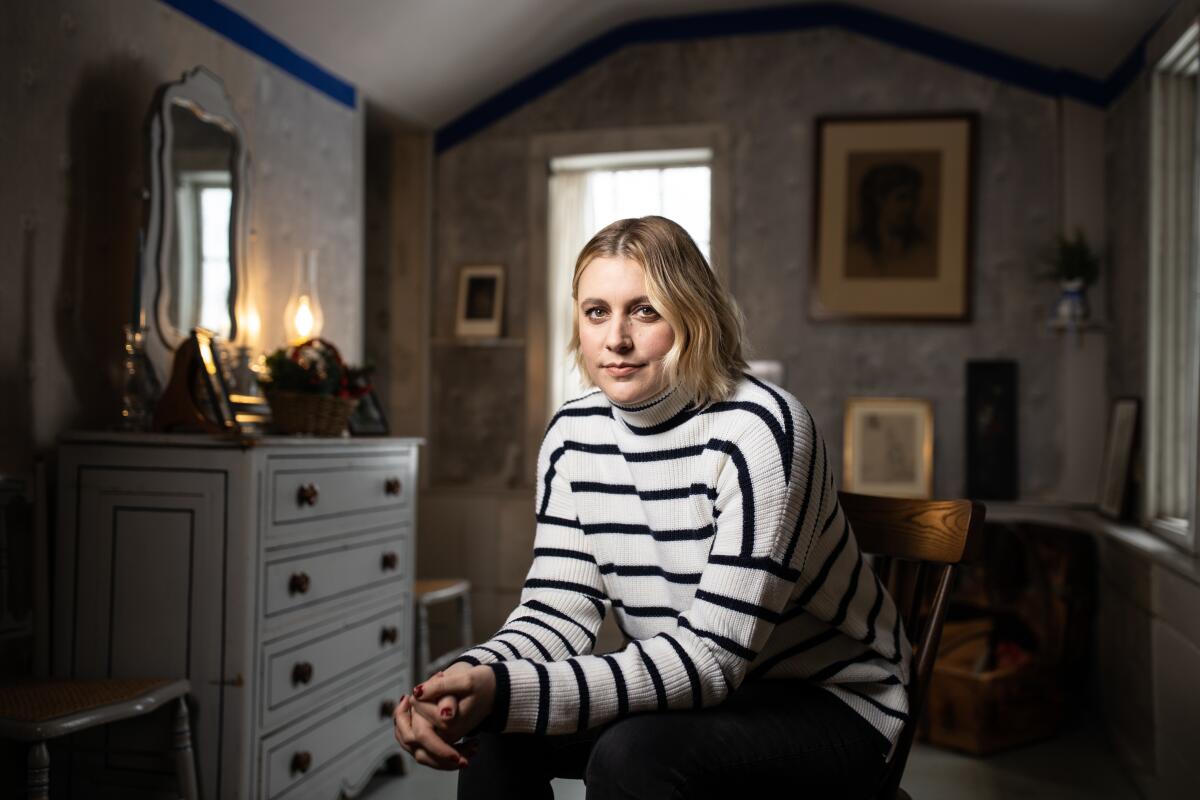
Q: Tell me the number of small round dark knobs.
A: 8